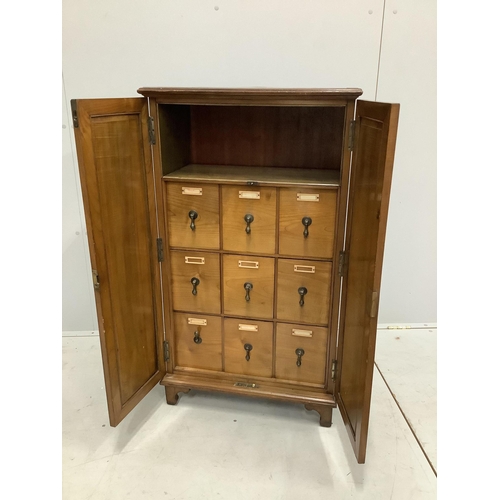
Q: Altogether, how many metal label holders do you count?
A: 9